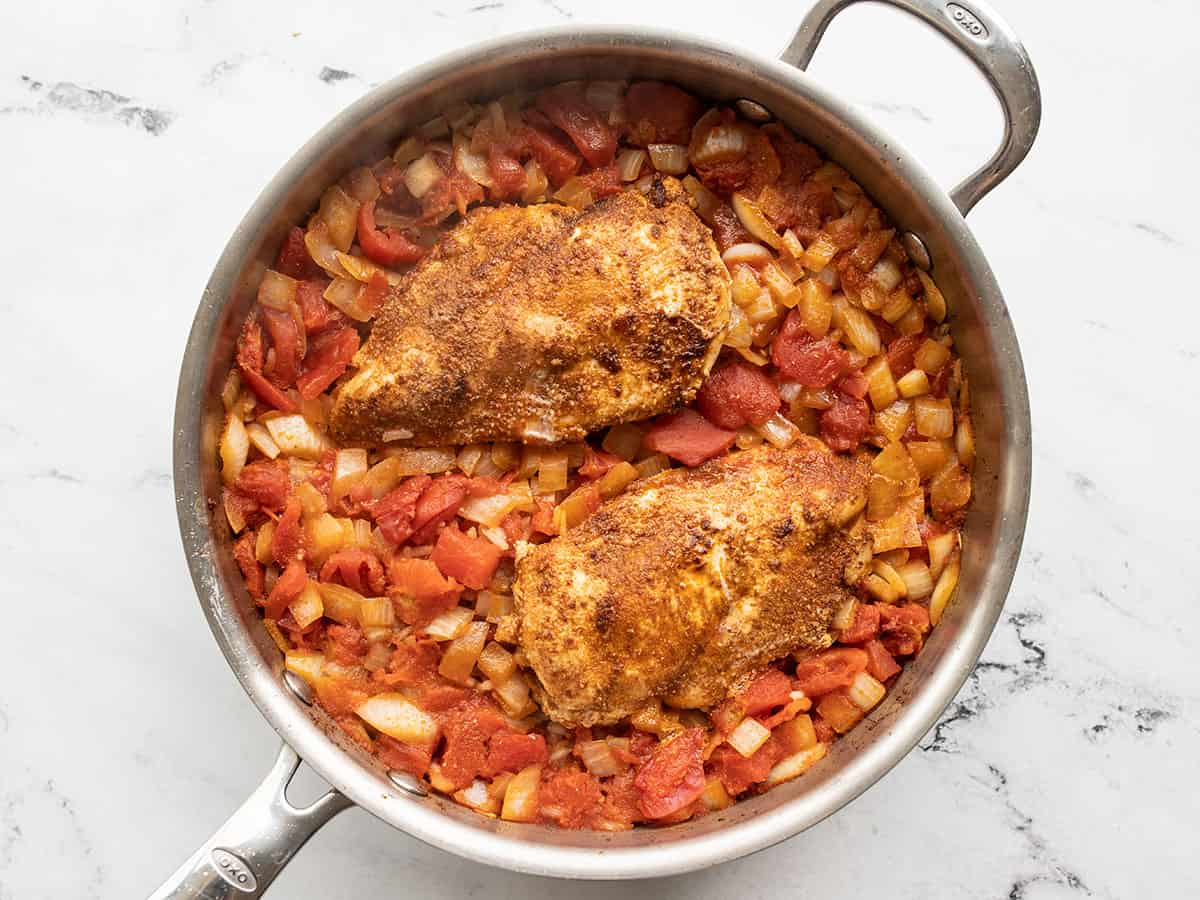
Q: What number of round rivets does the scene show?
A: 4